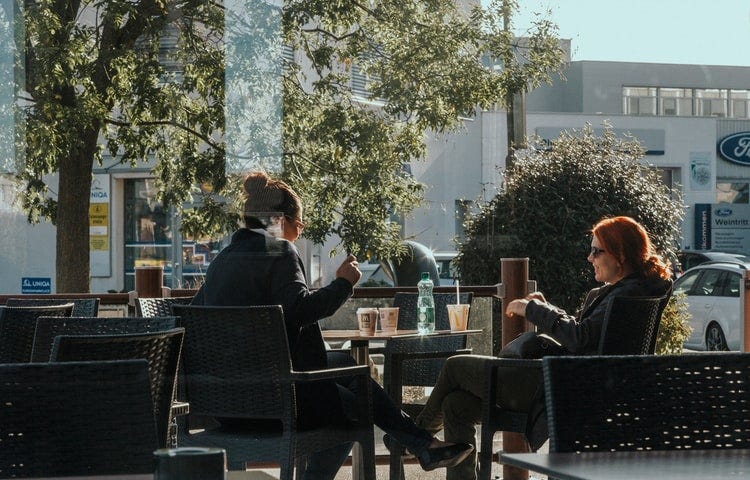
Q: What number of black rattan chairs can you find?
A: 10